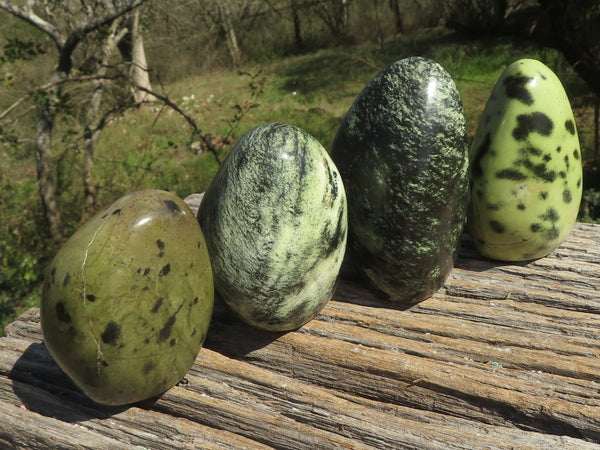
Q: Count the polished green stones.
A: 4